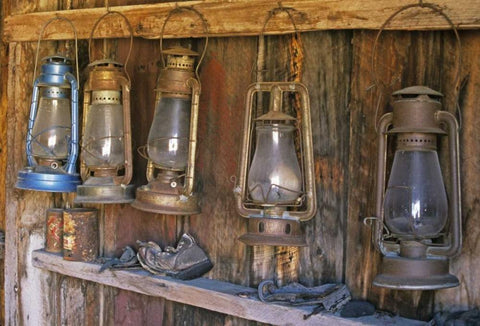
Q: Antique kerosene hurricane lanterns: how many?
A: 5